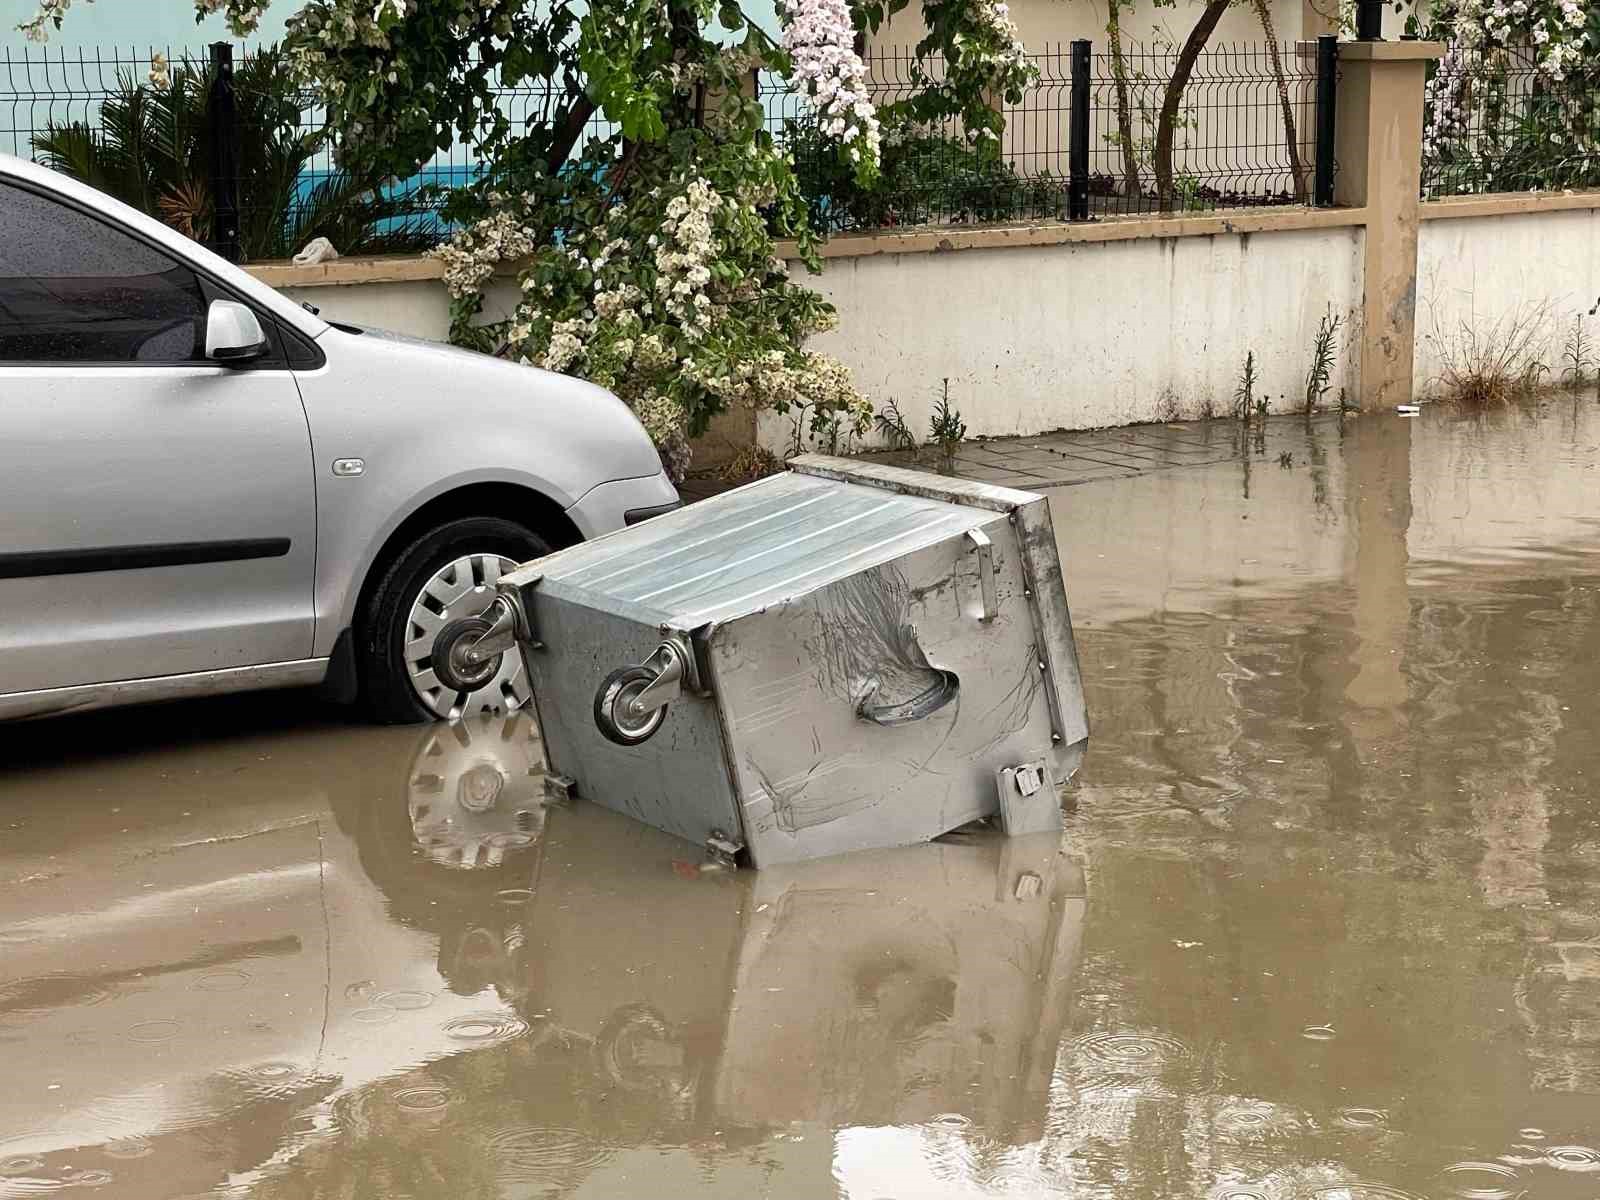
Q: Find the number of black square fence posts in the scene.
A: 3